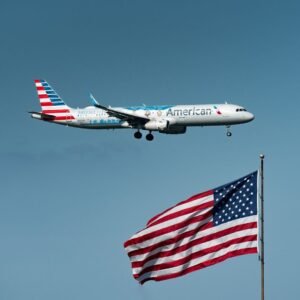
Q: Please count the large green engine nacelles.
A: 0